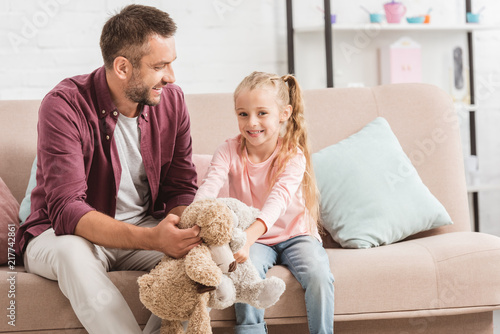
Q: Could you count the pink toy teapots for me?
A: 1